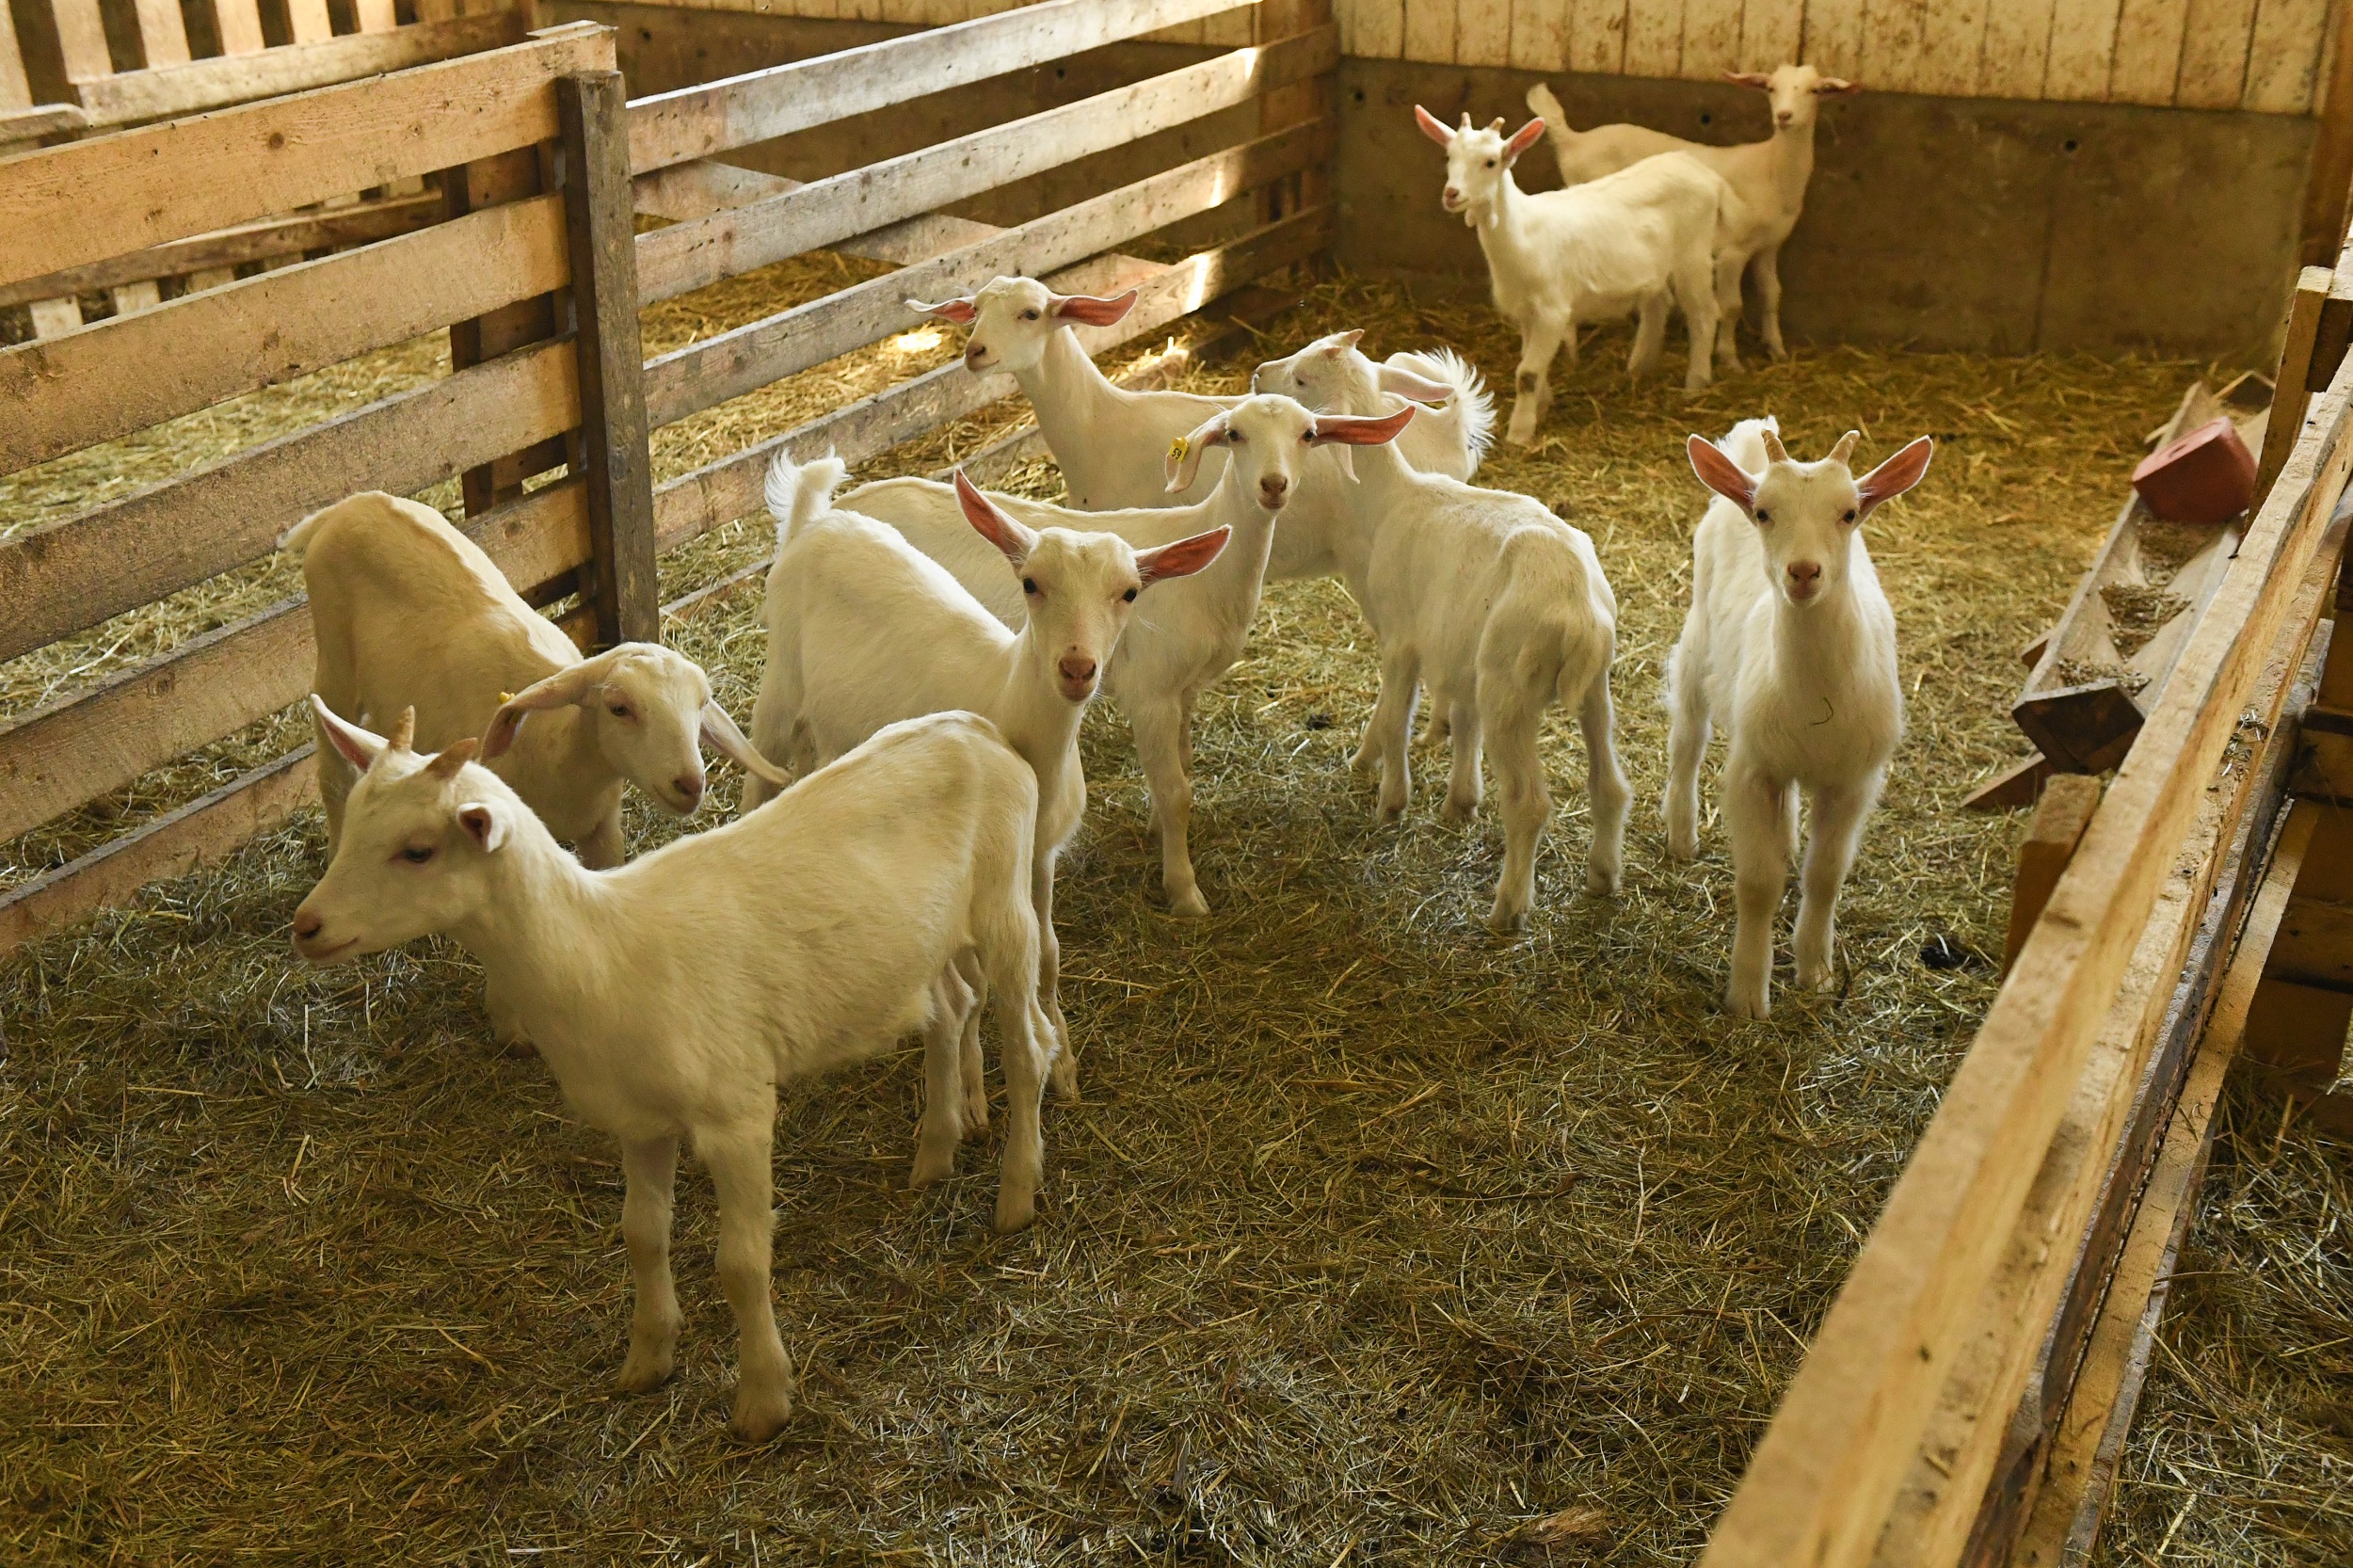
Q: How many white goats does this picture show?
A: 9